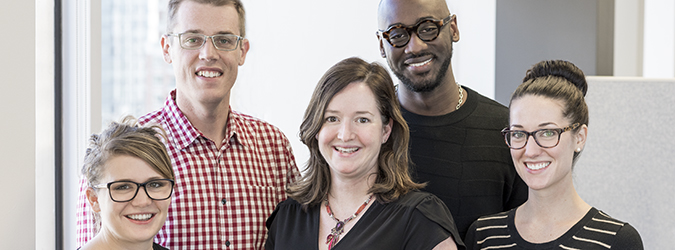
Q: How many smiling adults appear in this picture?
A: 5